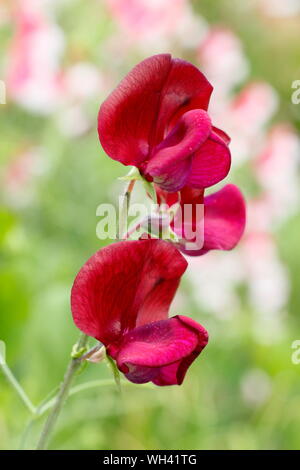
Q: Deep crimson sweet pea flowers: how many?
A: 3